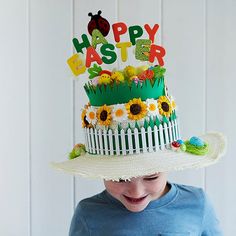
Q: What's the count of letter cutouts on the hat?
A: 11